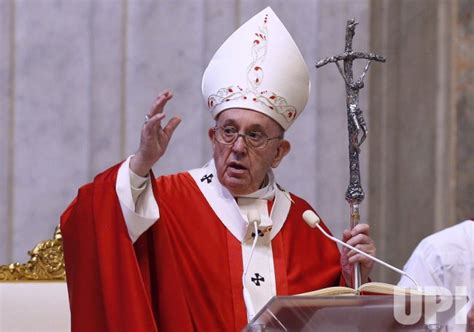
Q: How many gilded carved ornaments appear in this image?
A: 1